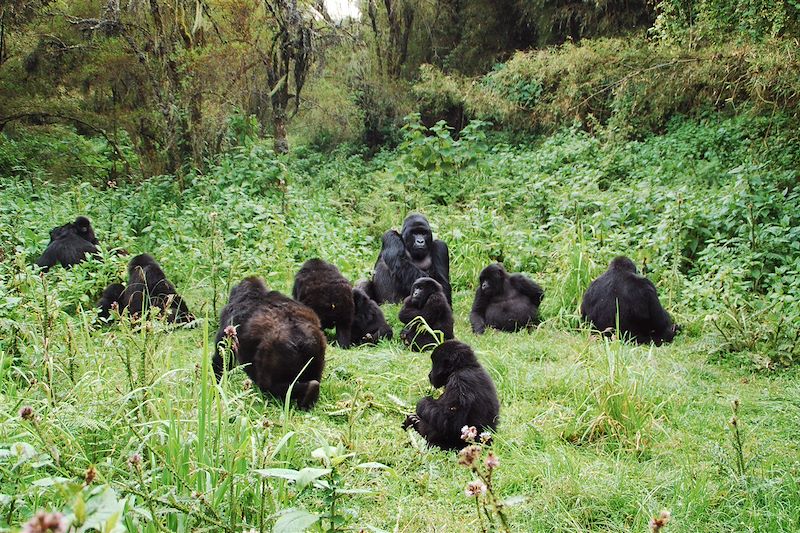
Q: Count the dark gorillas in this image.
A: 11